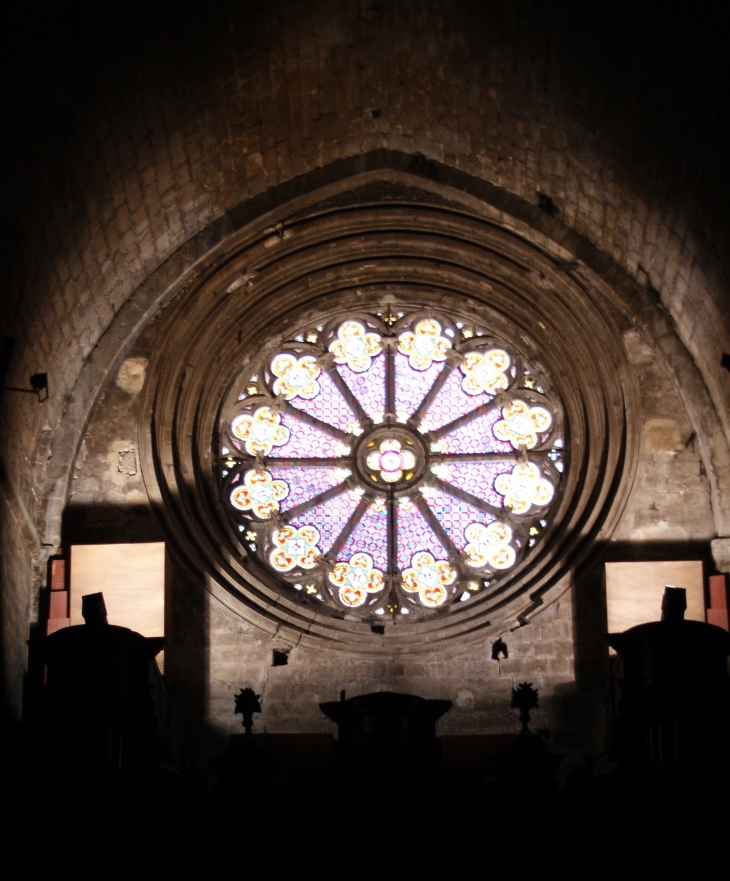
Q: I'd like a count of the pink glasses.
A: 12